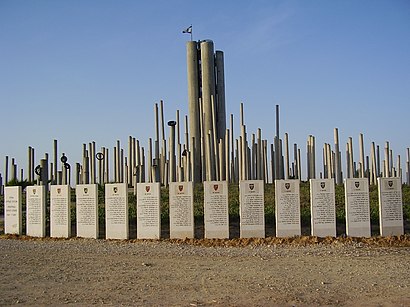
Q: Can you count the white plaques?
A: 13